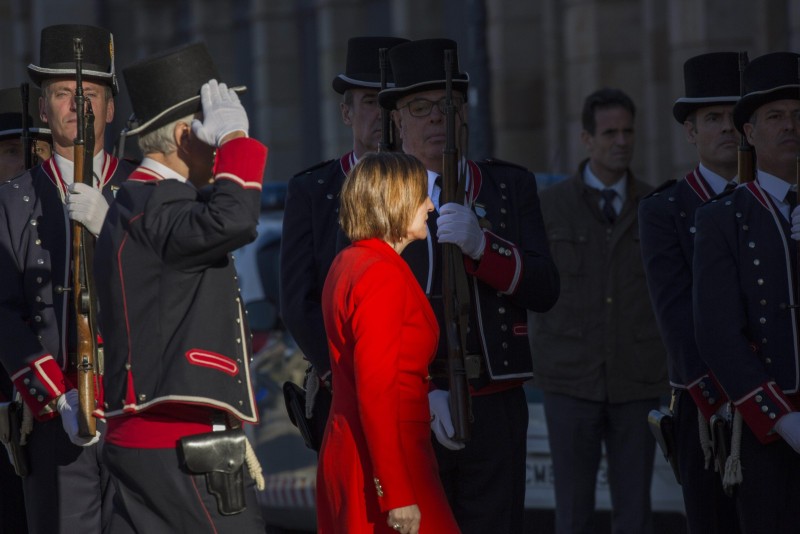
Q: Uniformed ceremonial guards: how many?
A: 7